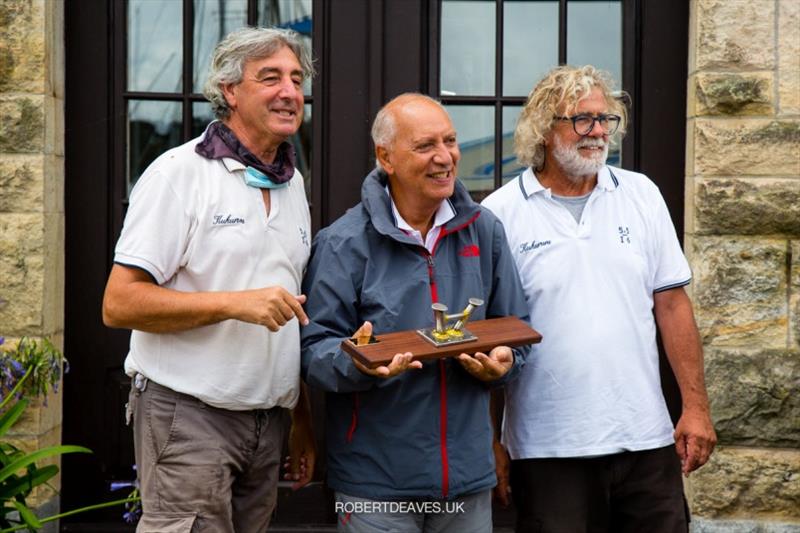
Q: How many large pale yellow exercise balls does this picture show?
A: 0